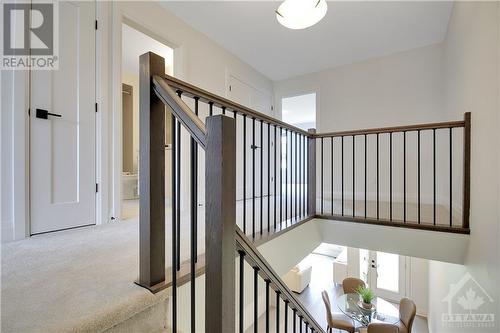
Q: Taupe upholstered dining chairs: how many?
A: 4